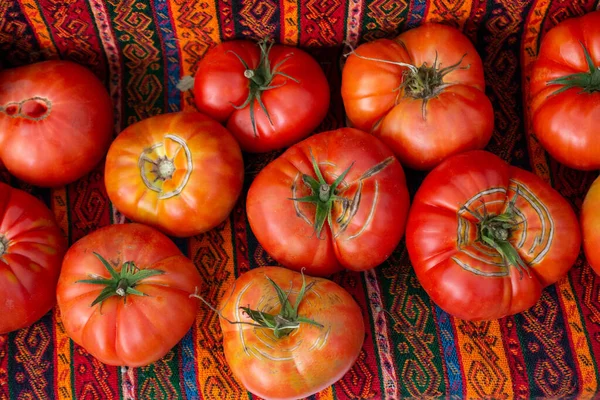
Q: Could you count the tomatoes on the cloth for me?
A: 11